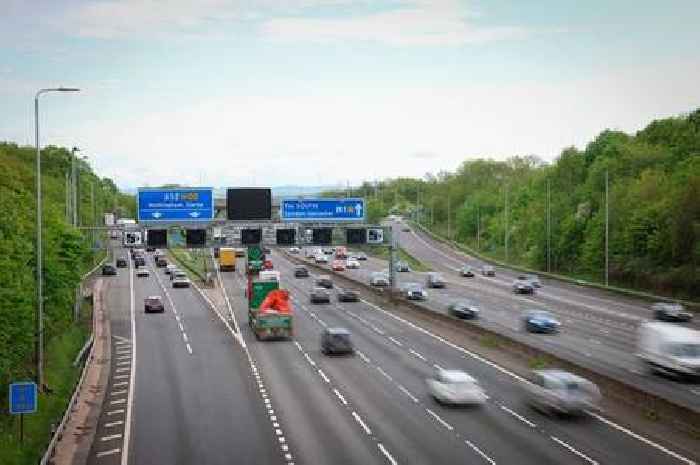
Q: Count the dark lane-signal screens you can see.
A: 6